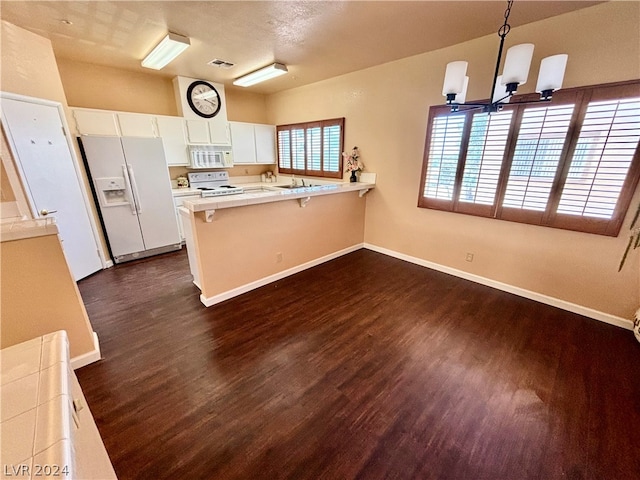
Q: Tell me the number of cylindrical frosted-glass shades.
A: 5